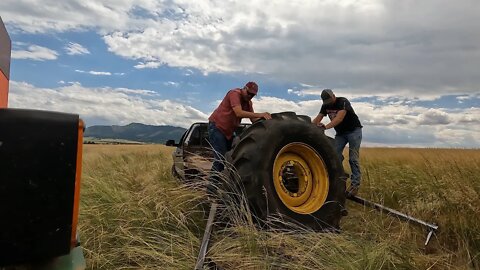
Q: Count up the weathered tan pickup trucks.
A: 1